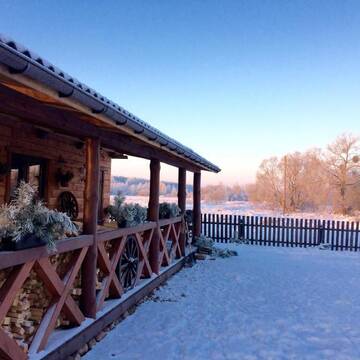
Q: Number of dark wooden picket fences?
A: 1